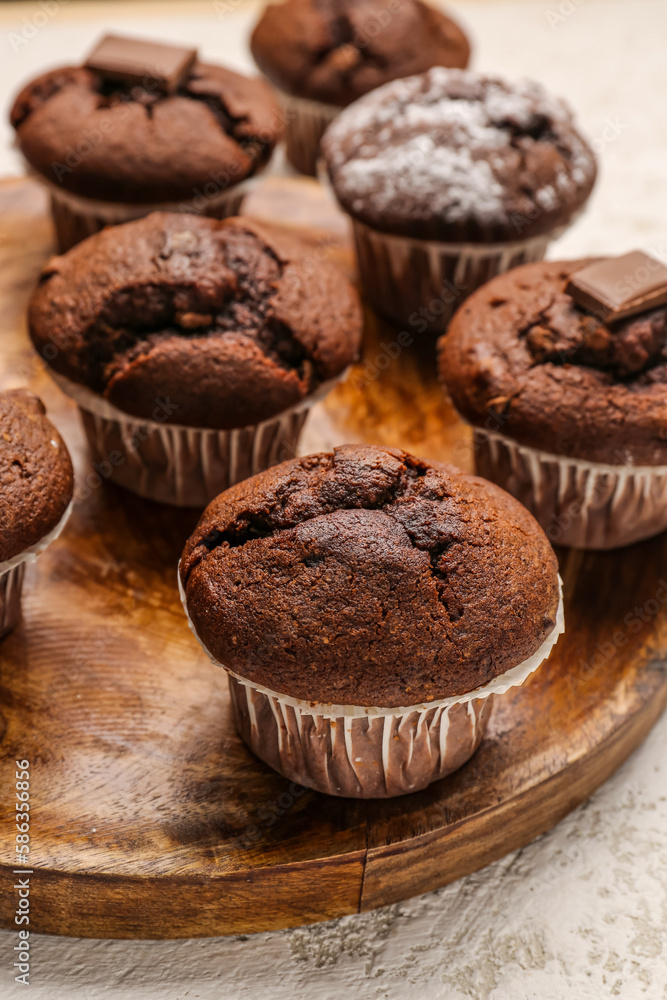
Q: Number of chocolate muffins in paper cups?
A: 7